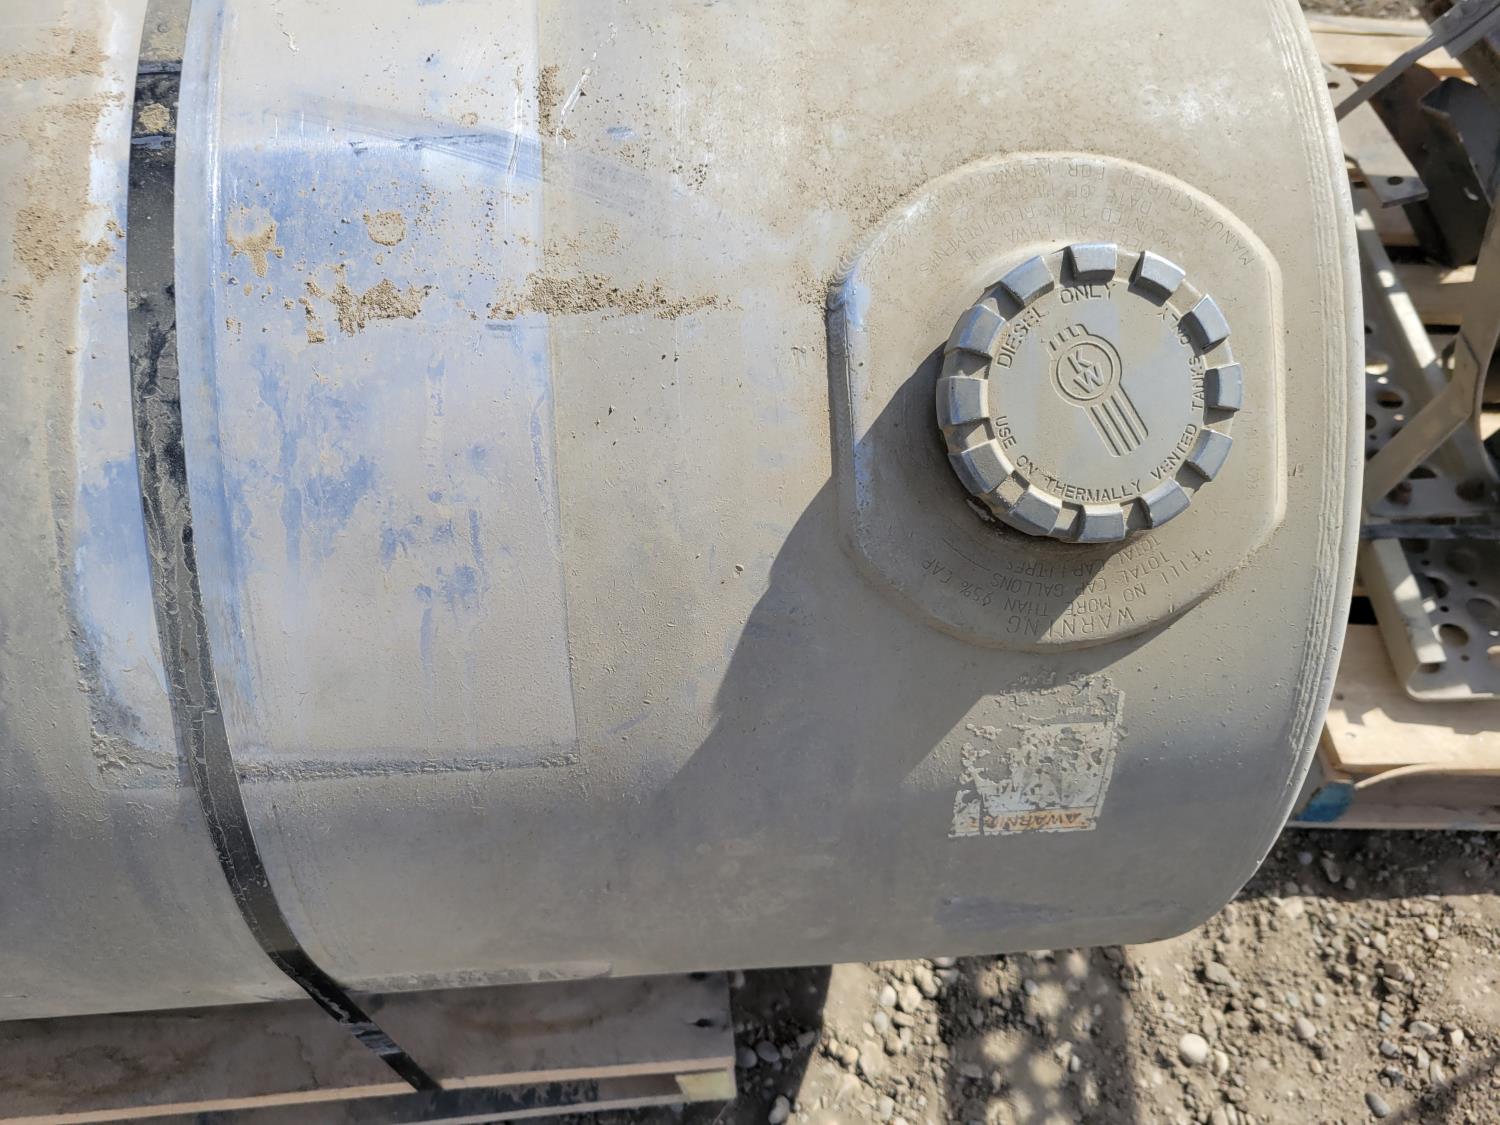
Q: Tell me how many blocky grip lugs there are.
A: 12